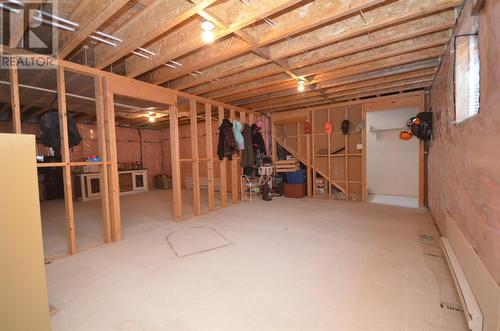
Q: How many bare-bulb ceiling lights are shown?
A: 3